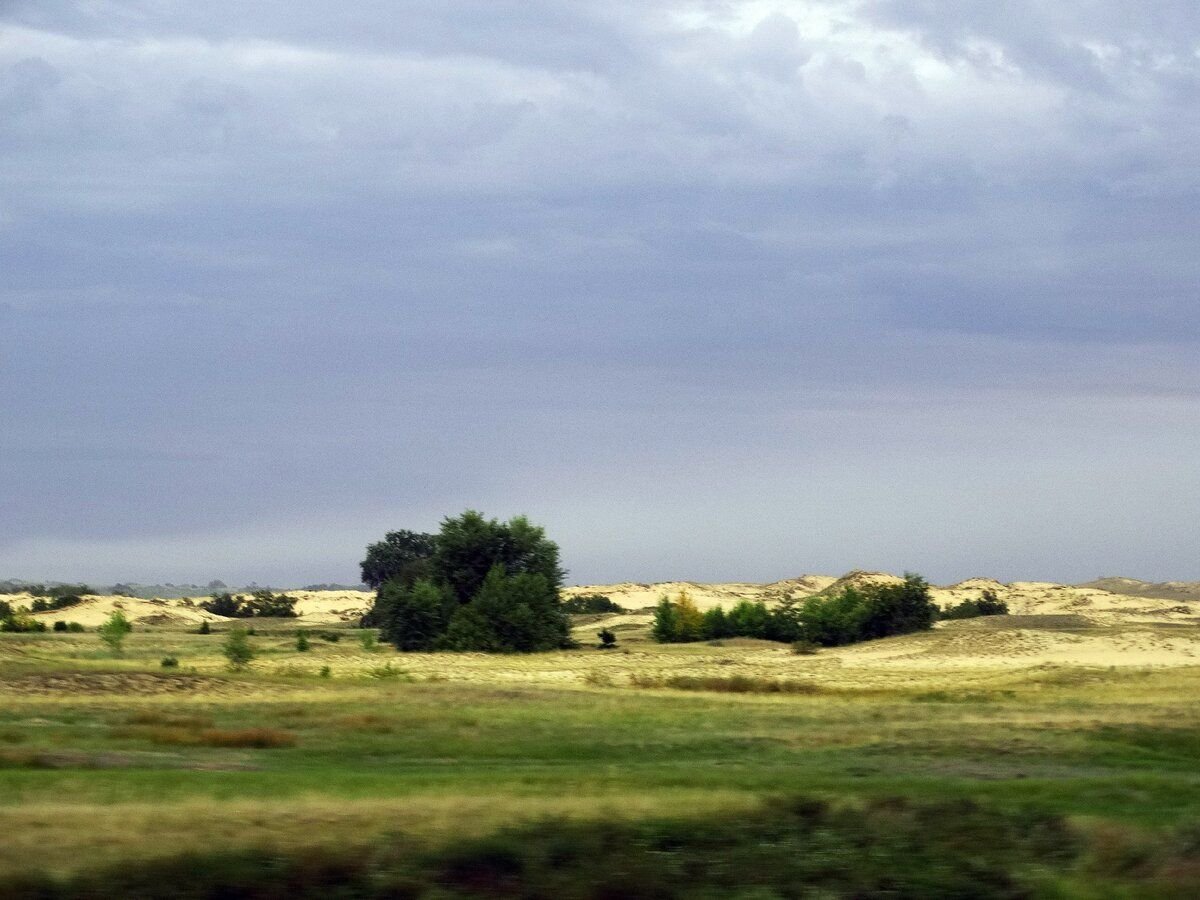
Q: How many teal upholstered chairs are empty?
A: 0